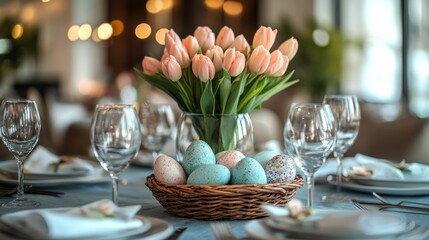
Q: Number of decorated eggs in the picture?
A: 7